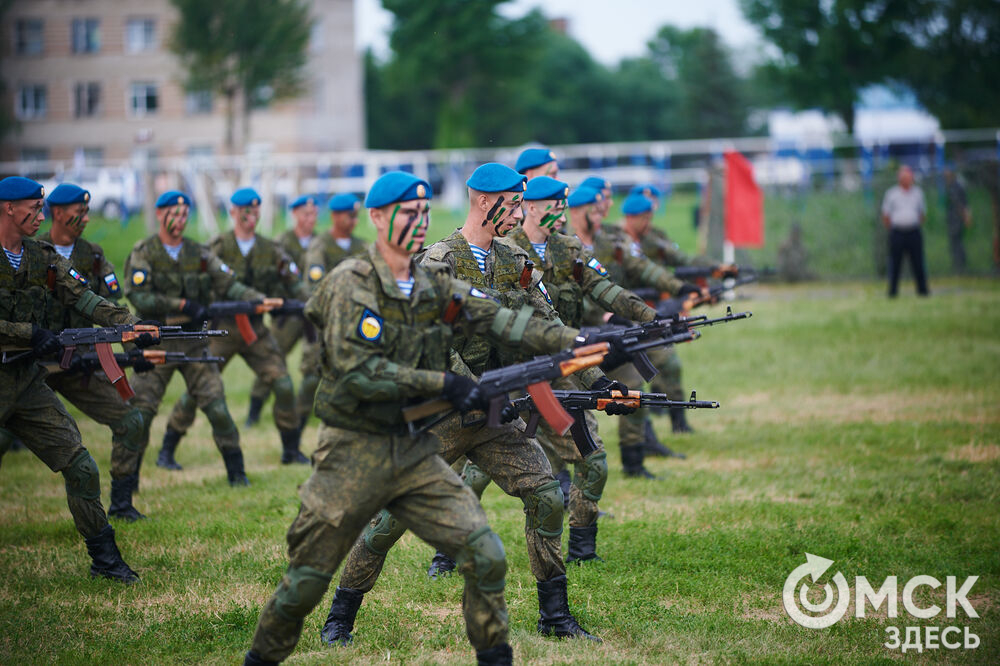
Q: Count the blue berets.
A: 14